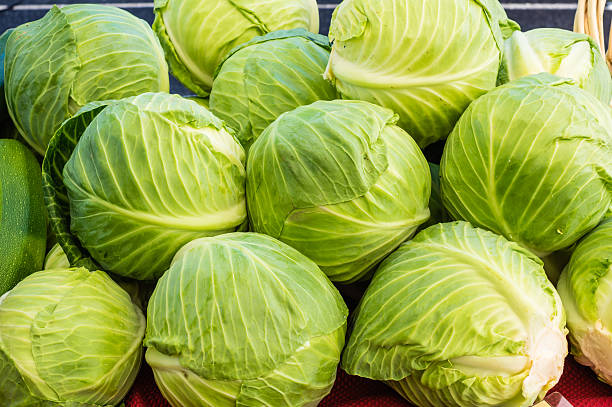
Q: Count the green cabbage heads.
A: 12